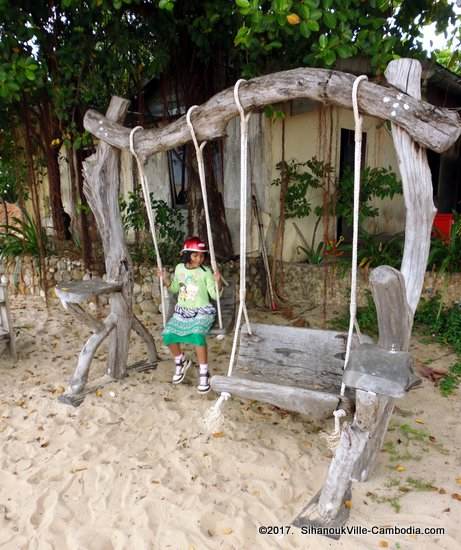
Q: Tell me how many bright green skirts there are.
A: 1